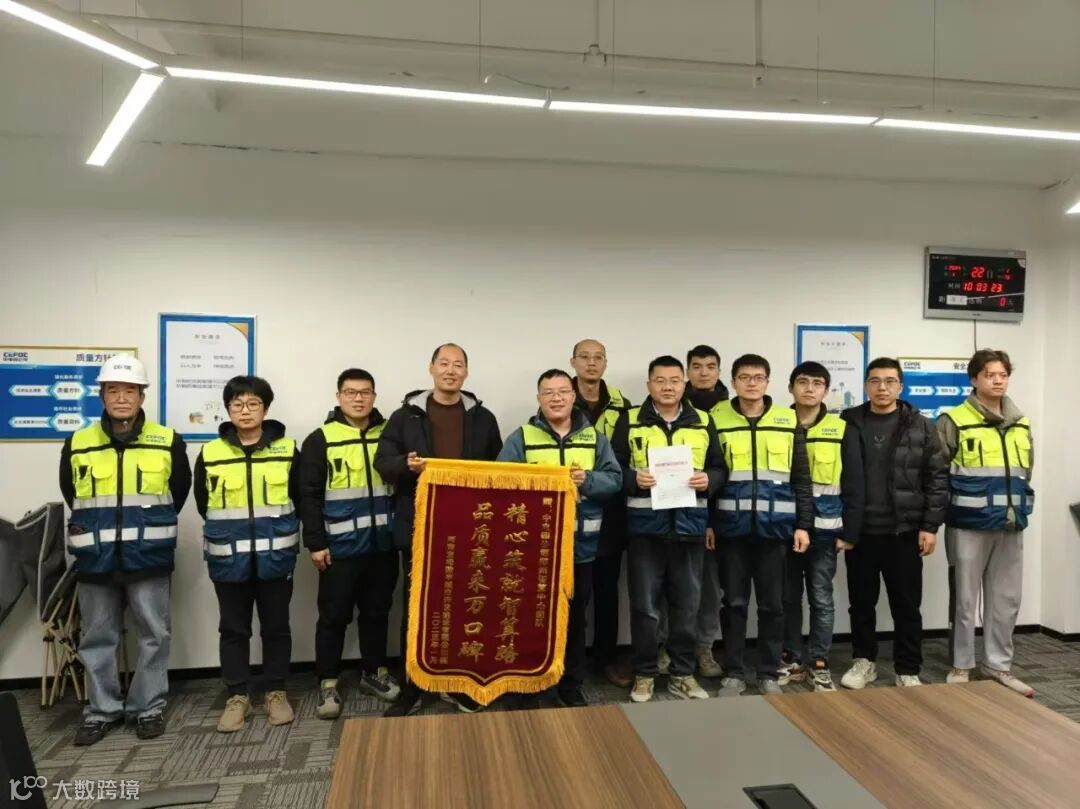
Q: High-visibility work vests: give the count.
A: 9